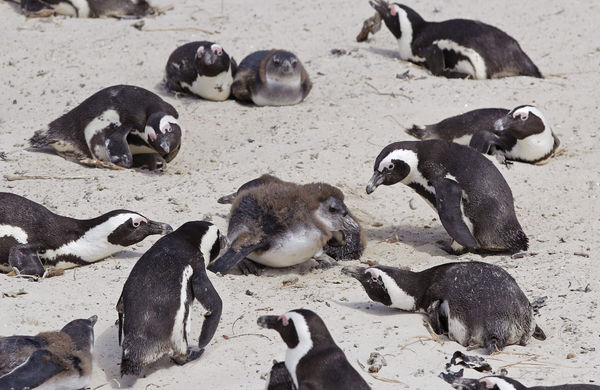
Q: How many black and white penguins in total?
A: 11